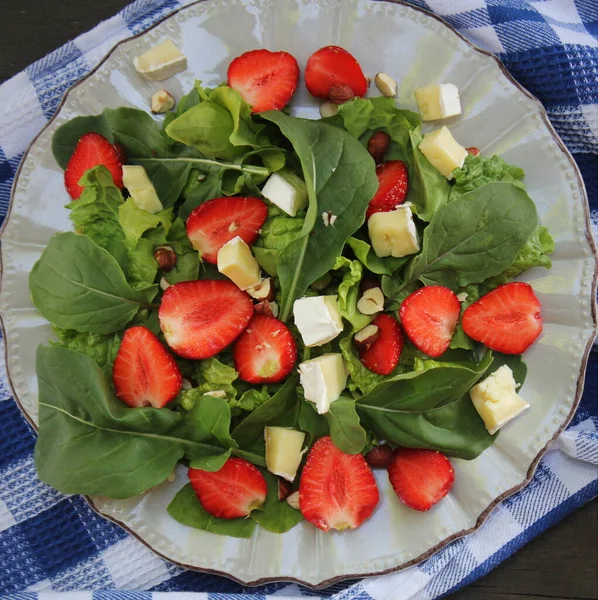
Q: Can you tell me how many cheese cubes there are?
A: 11